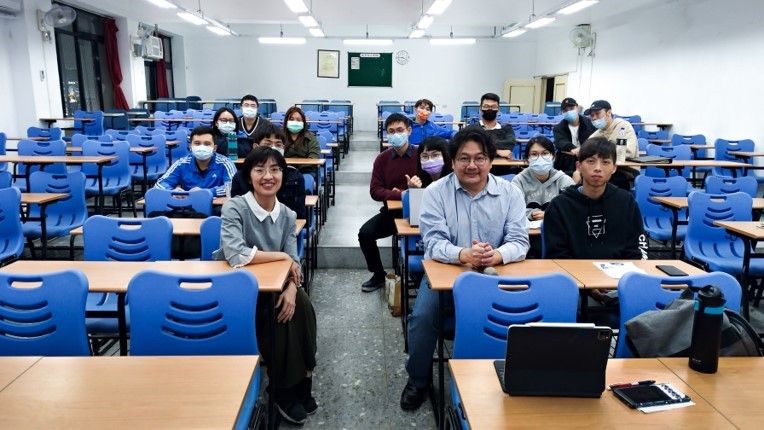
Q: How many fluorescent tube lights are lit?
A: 15